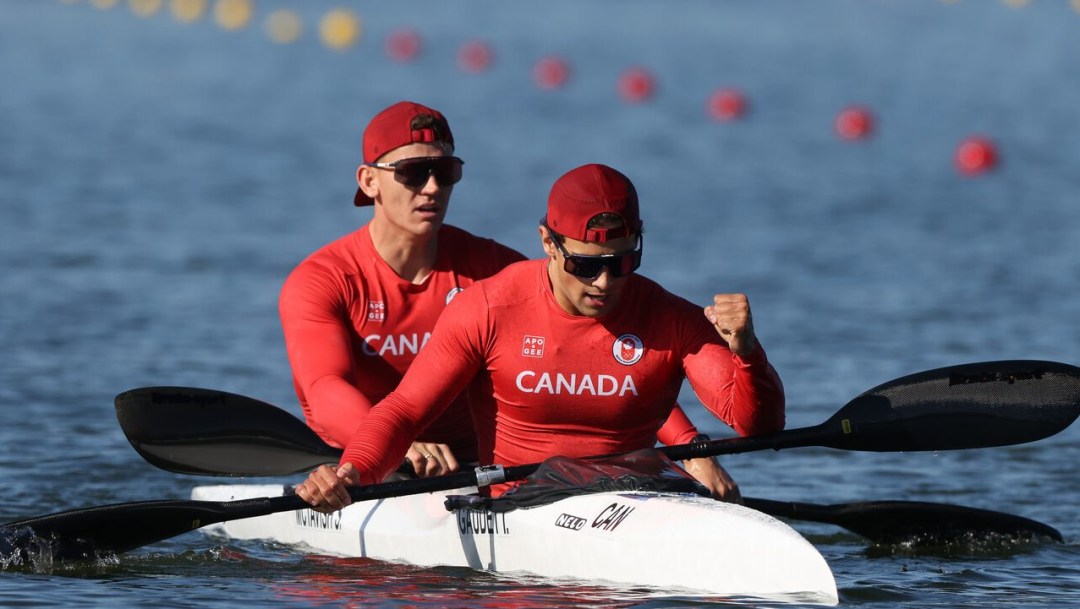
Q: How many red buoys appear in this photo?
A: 7